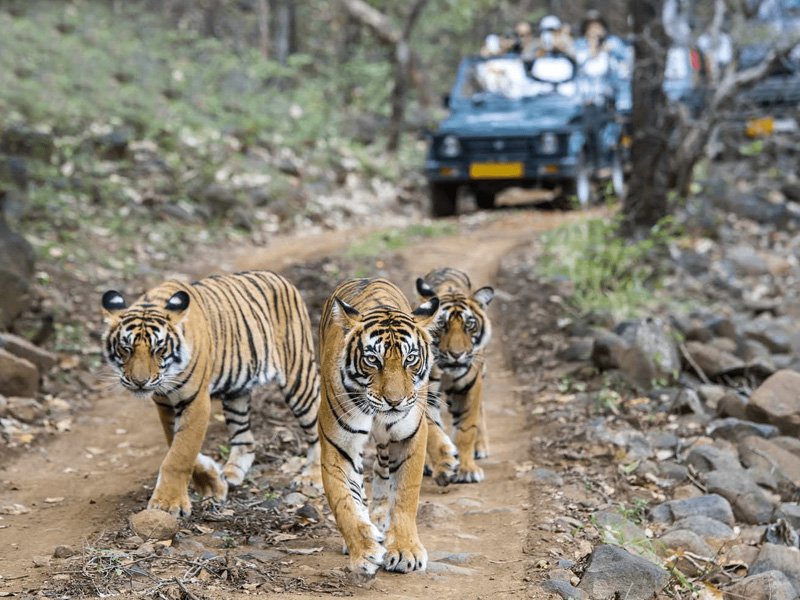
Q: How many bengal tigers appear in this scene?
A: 3